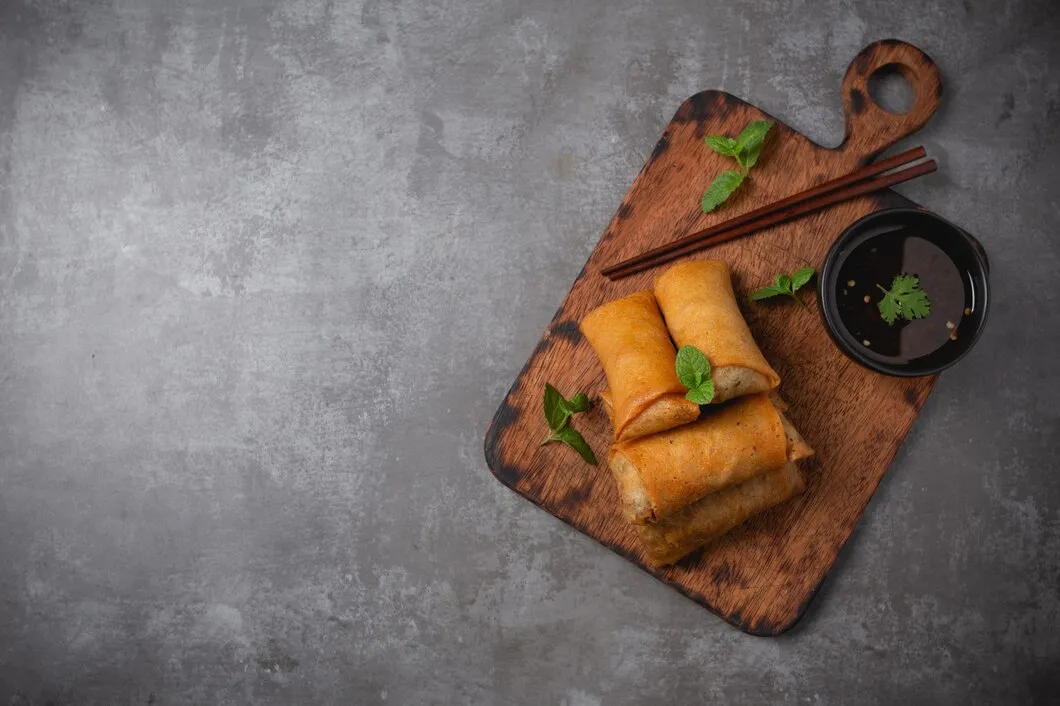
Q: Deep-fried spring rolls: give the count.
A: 5